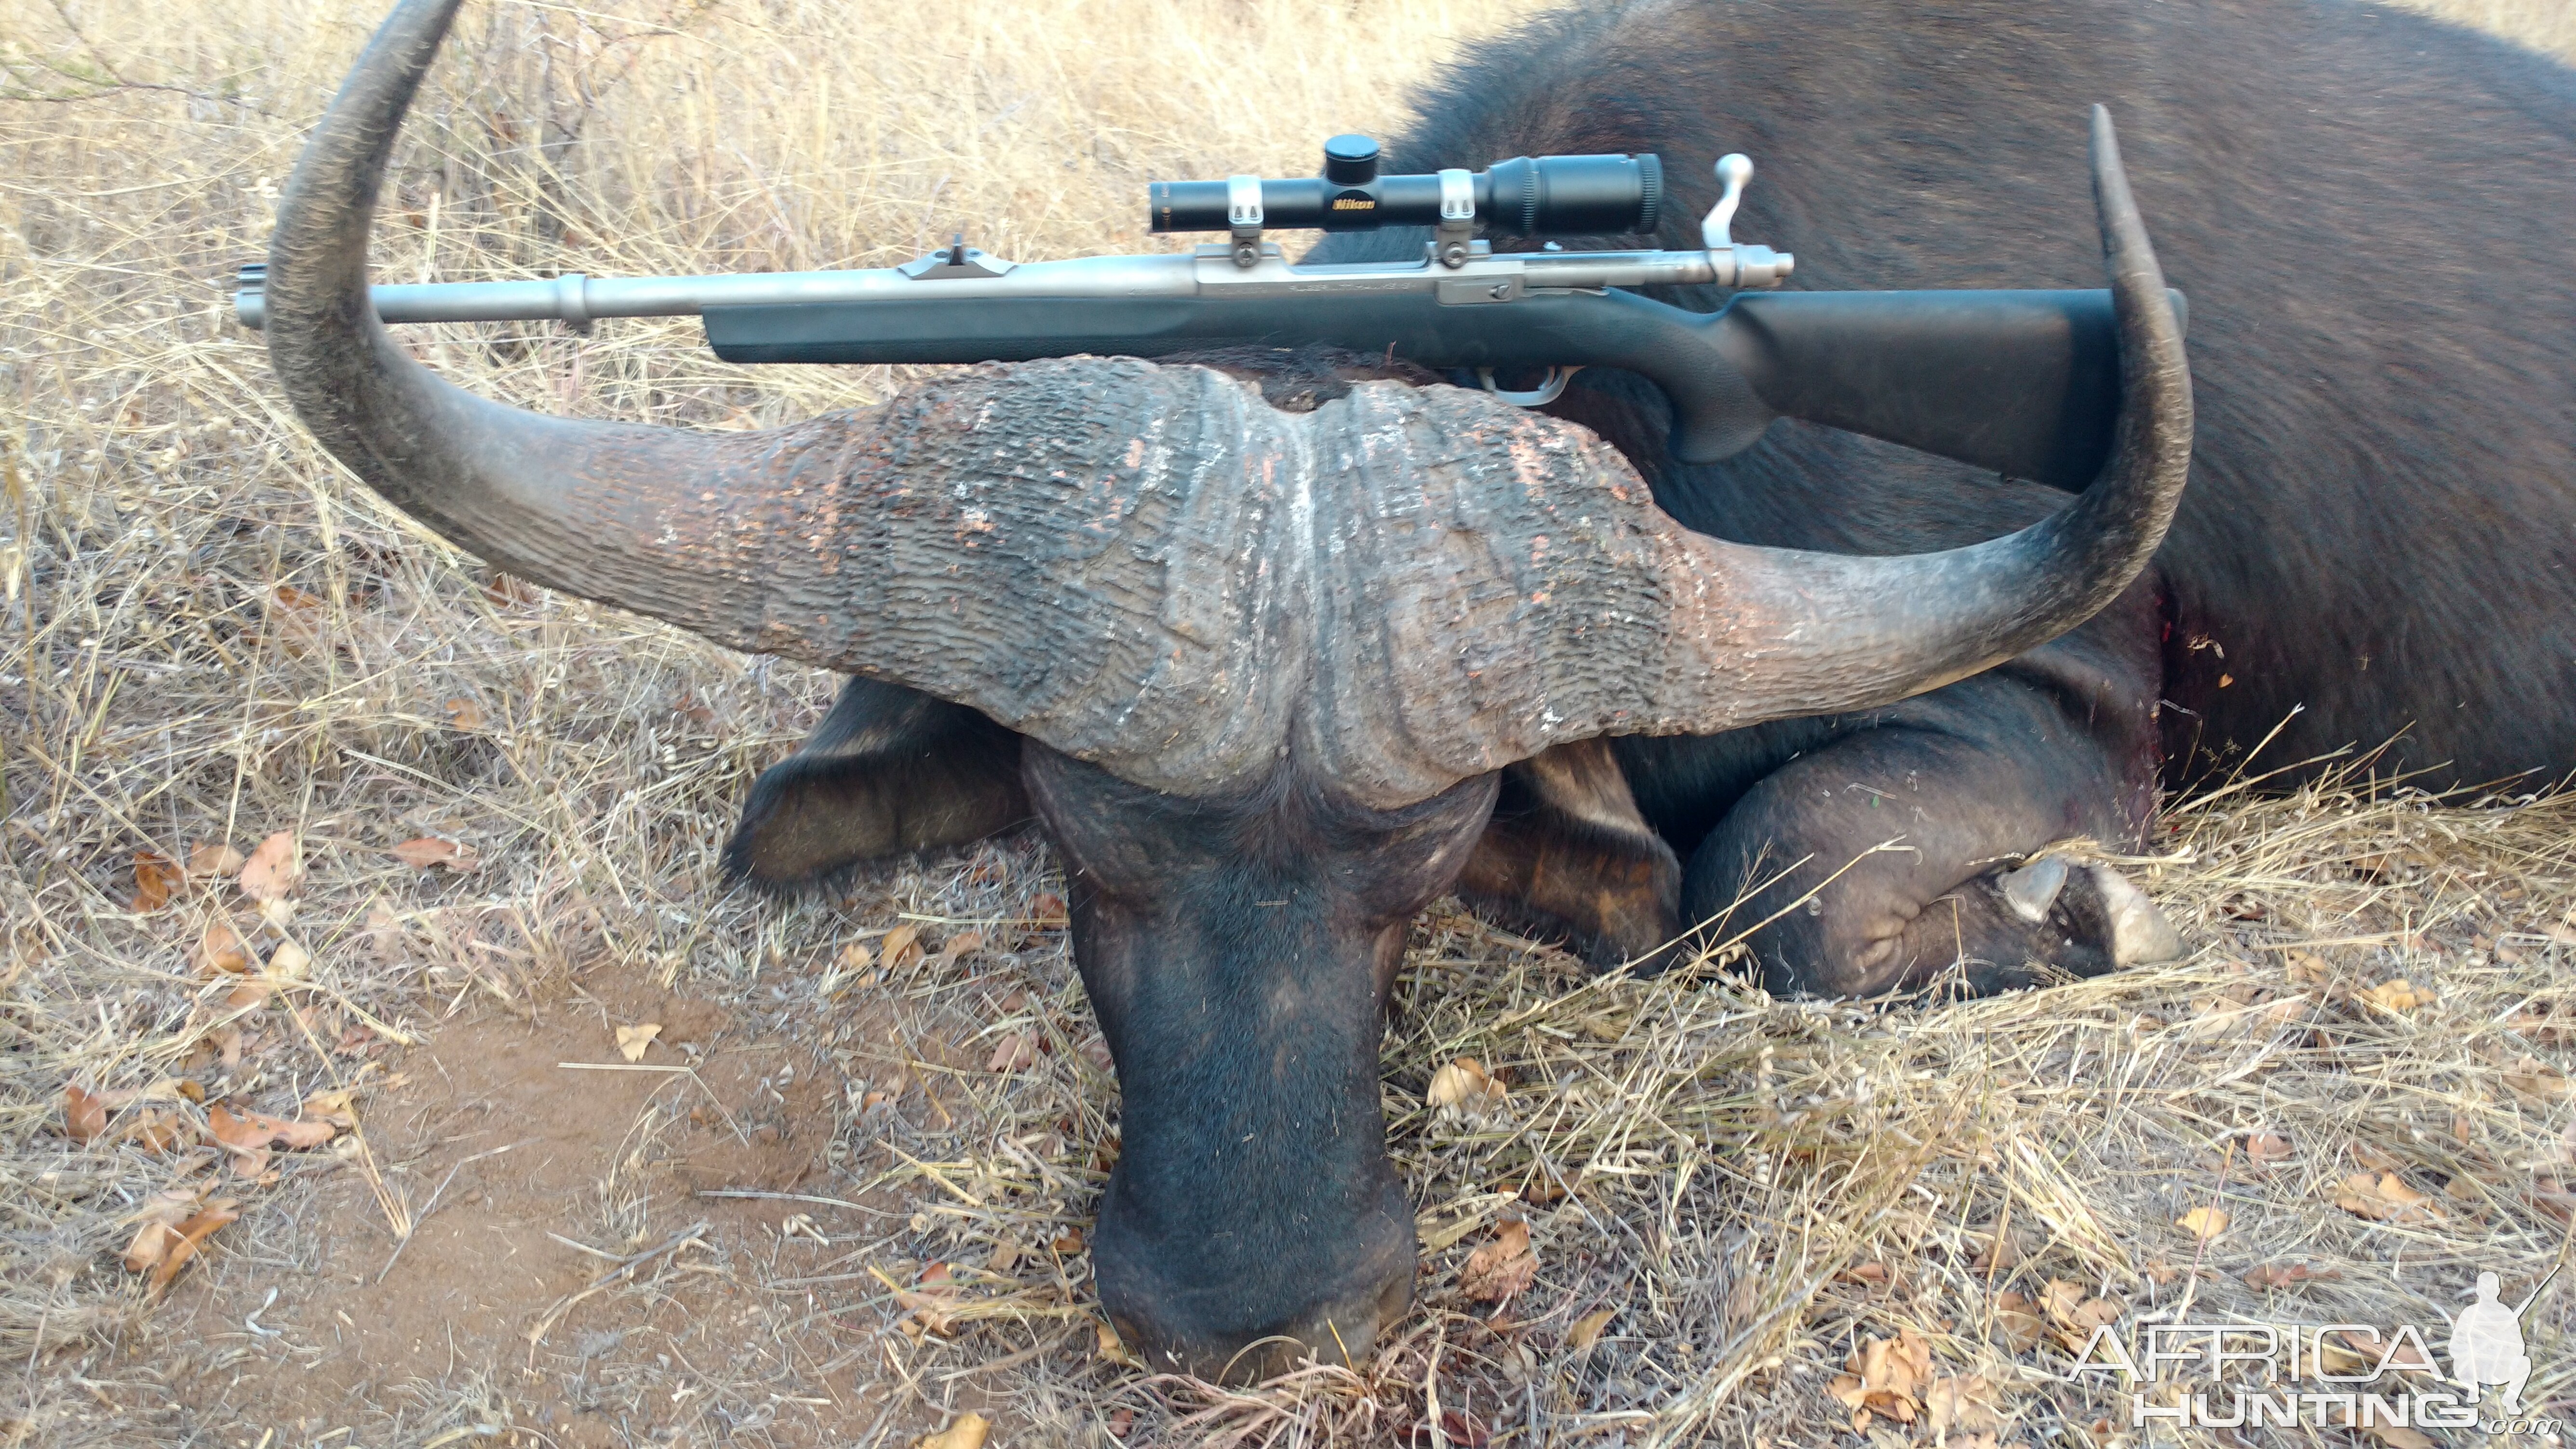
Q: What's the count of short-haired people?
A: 0